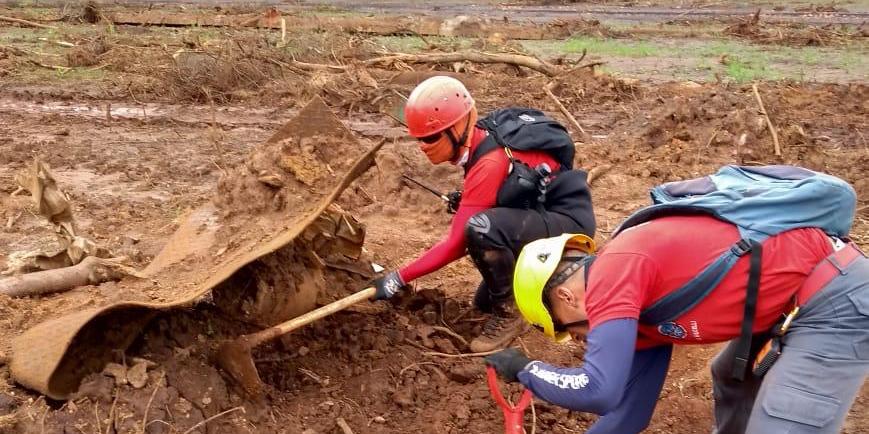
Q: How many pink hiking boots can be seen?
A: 0